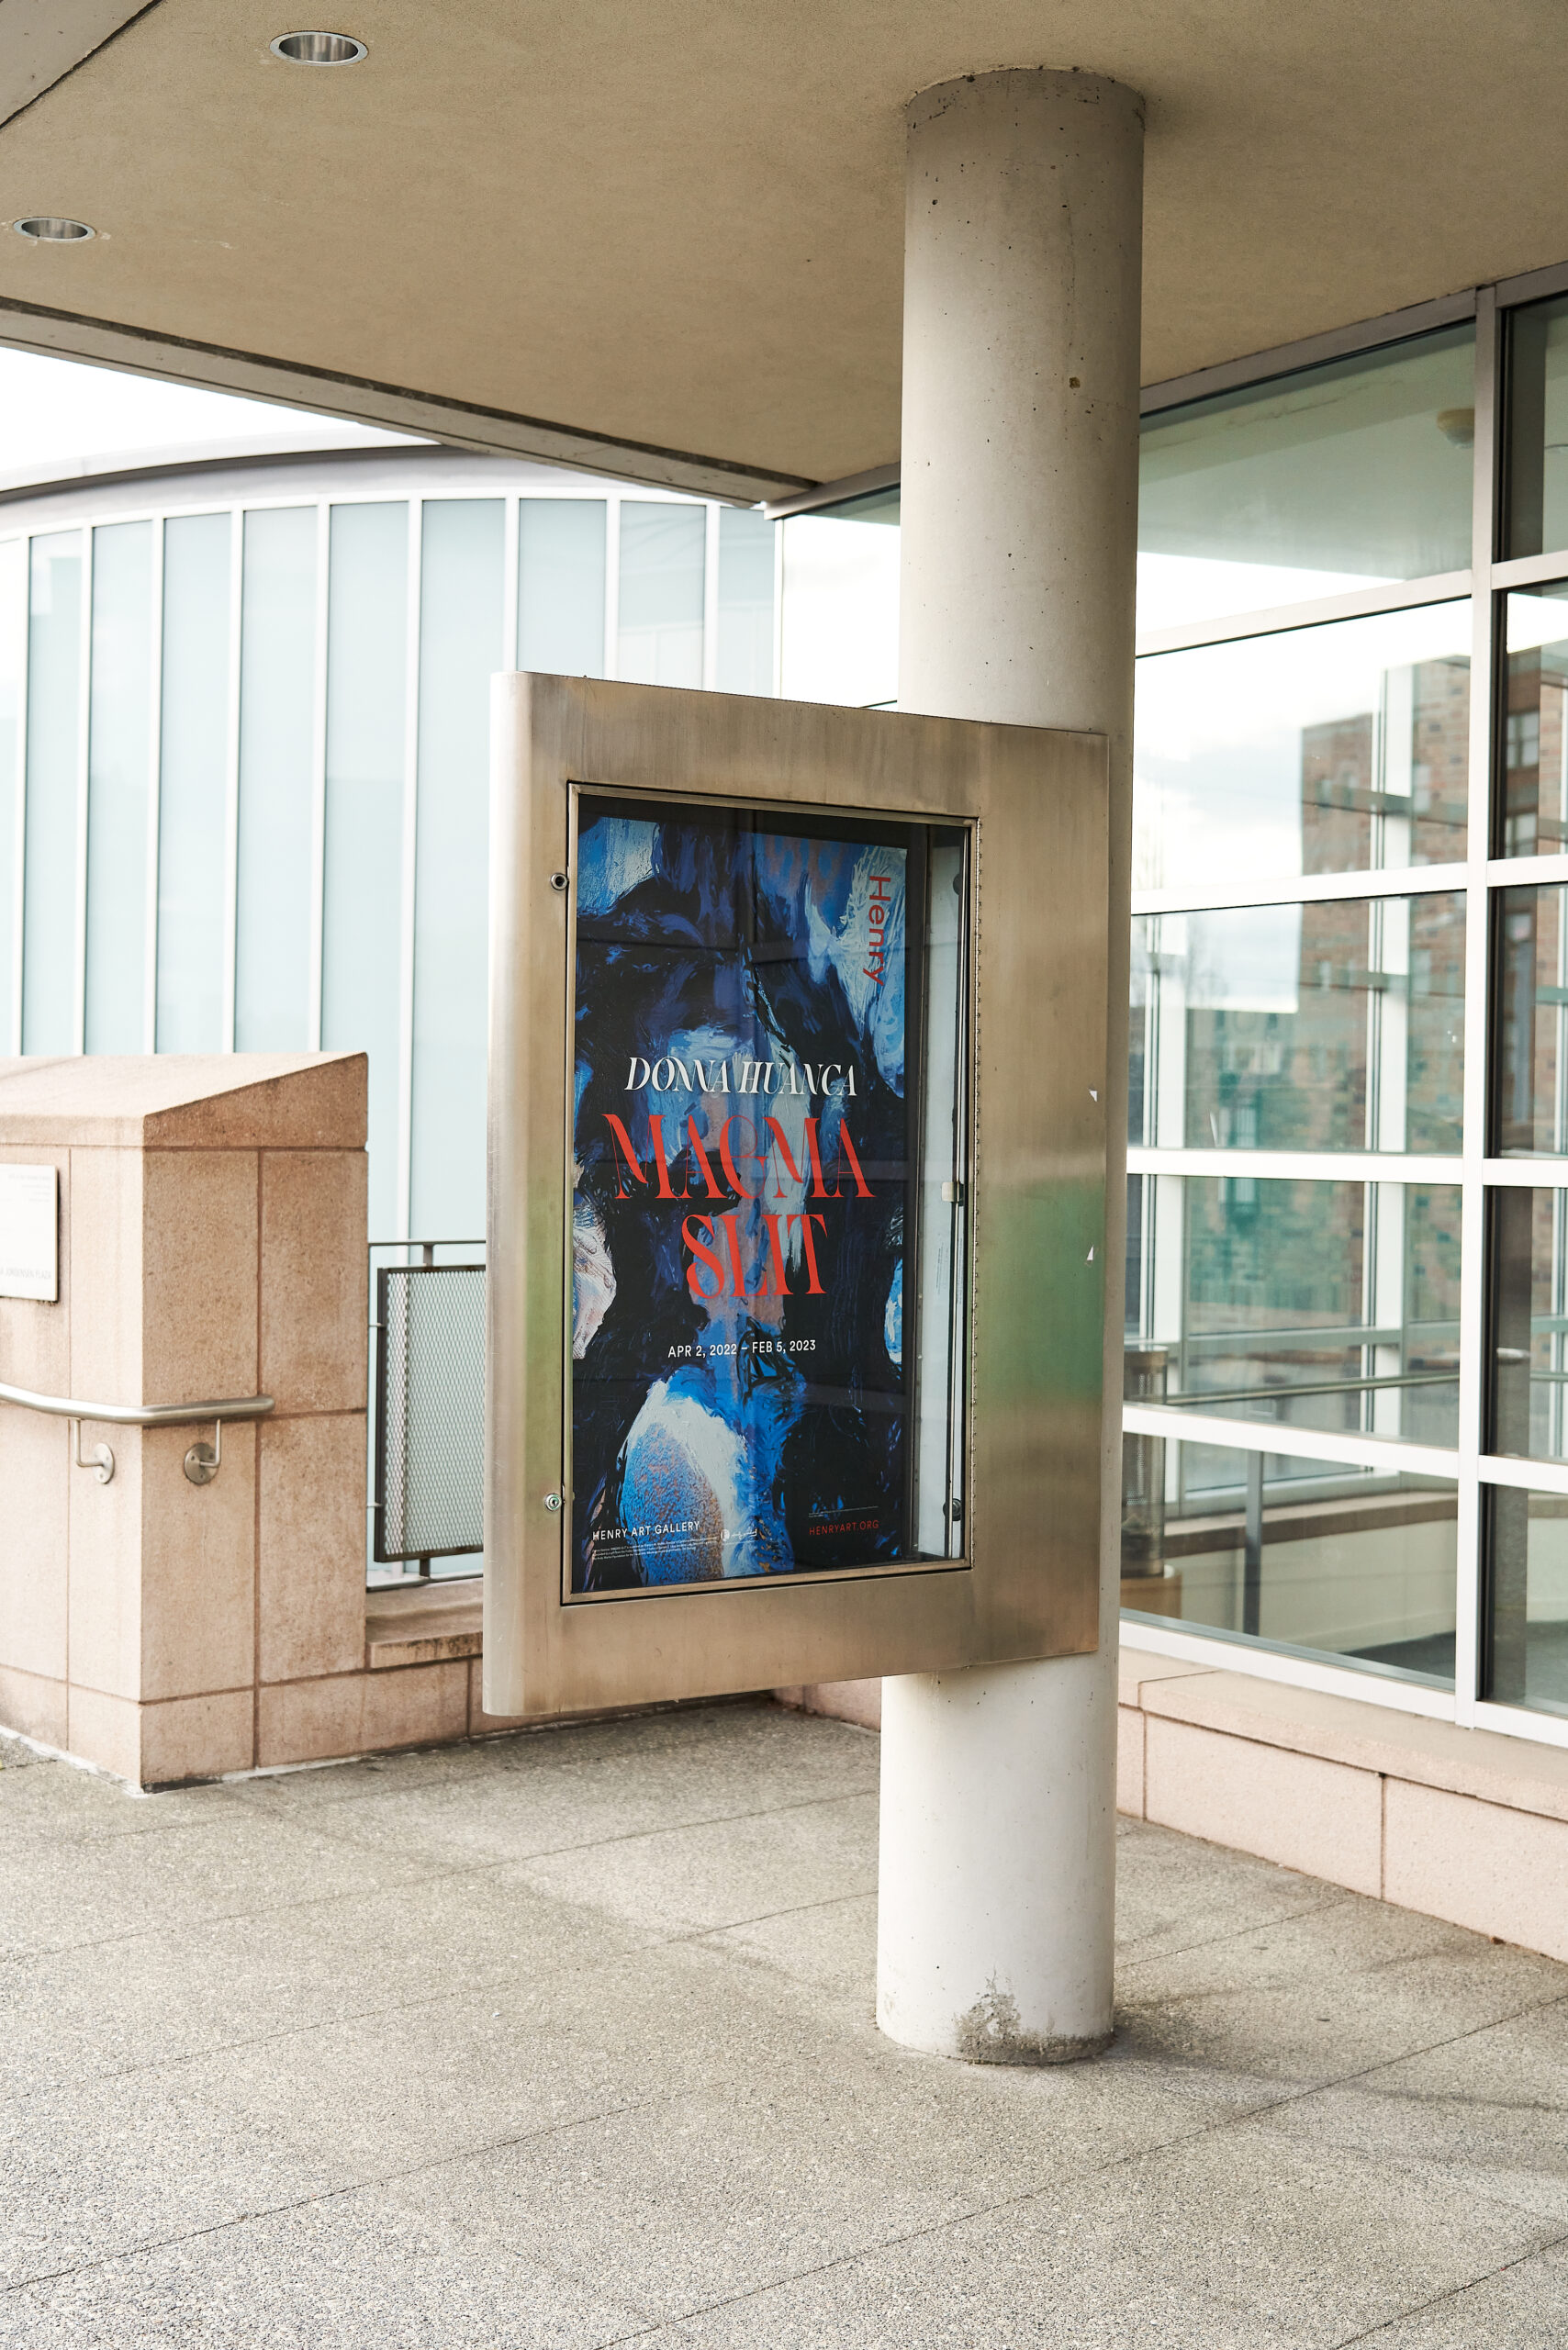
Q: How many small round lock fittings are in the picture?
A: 2